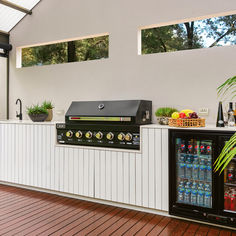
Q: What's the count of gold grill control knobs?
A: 7